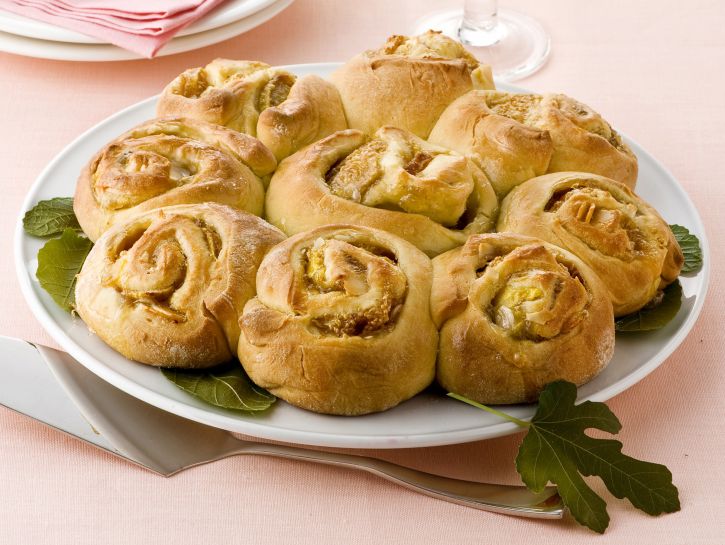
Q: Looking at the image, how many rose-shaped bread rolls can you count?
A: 9